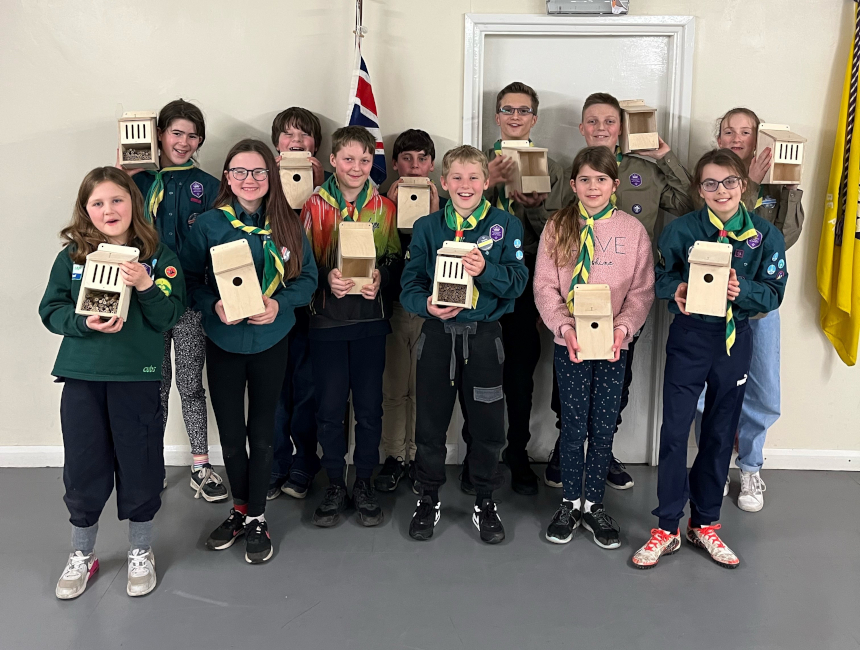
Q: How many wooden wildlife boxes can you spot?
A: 12